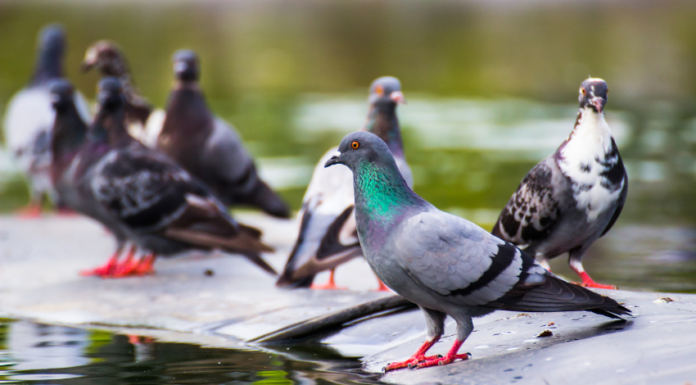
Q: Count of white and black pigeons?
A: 1